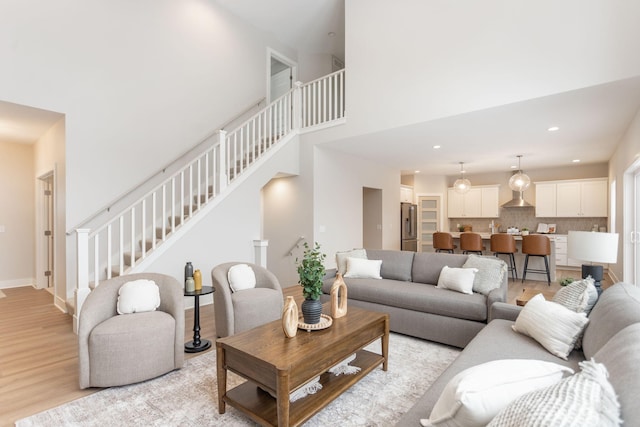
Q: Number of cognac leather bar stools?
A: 4